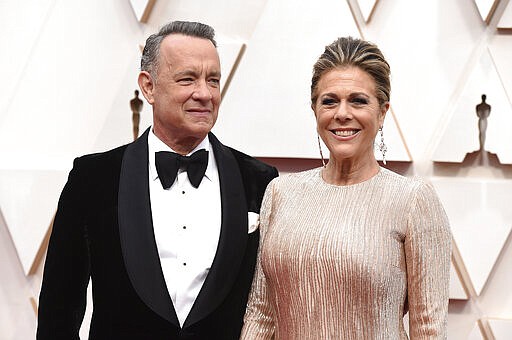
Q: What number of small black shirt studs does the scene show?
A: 3